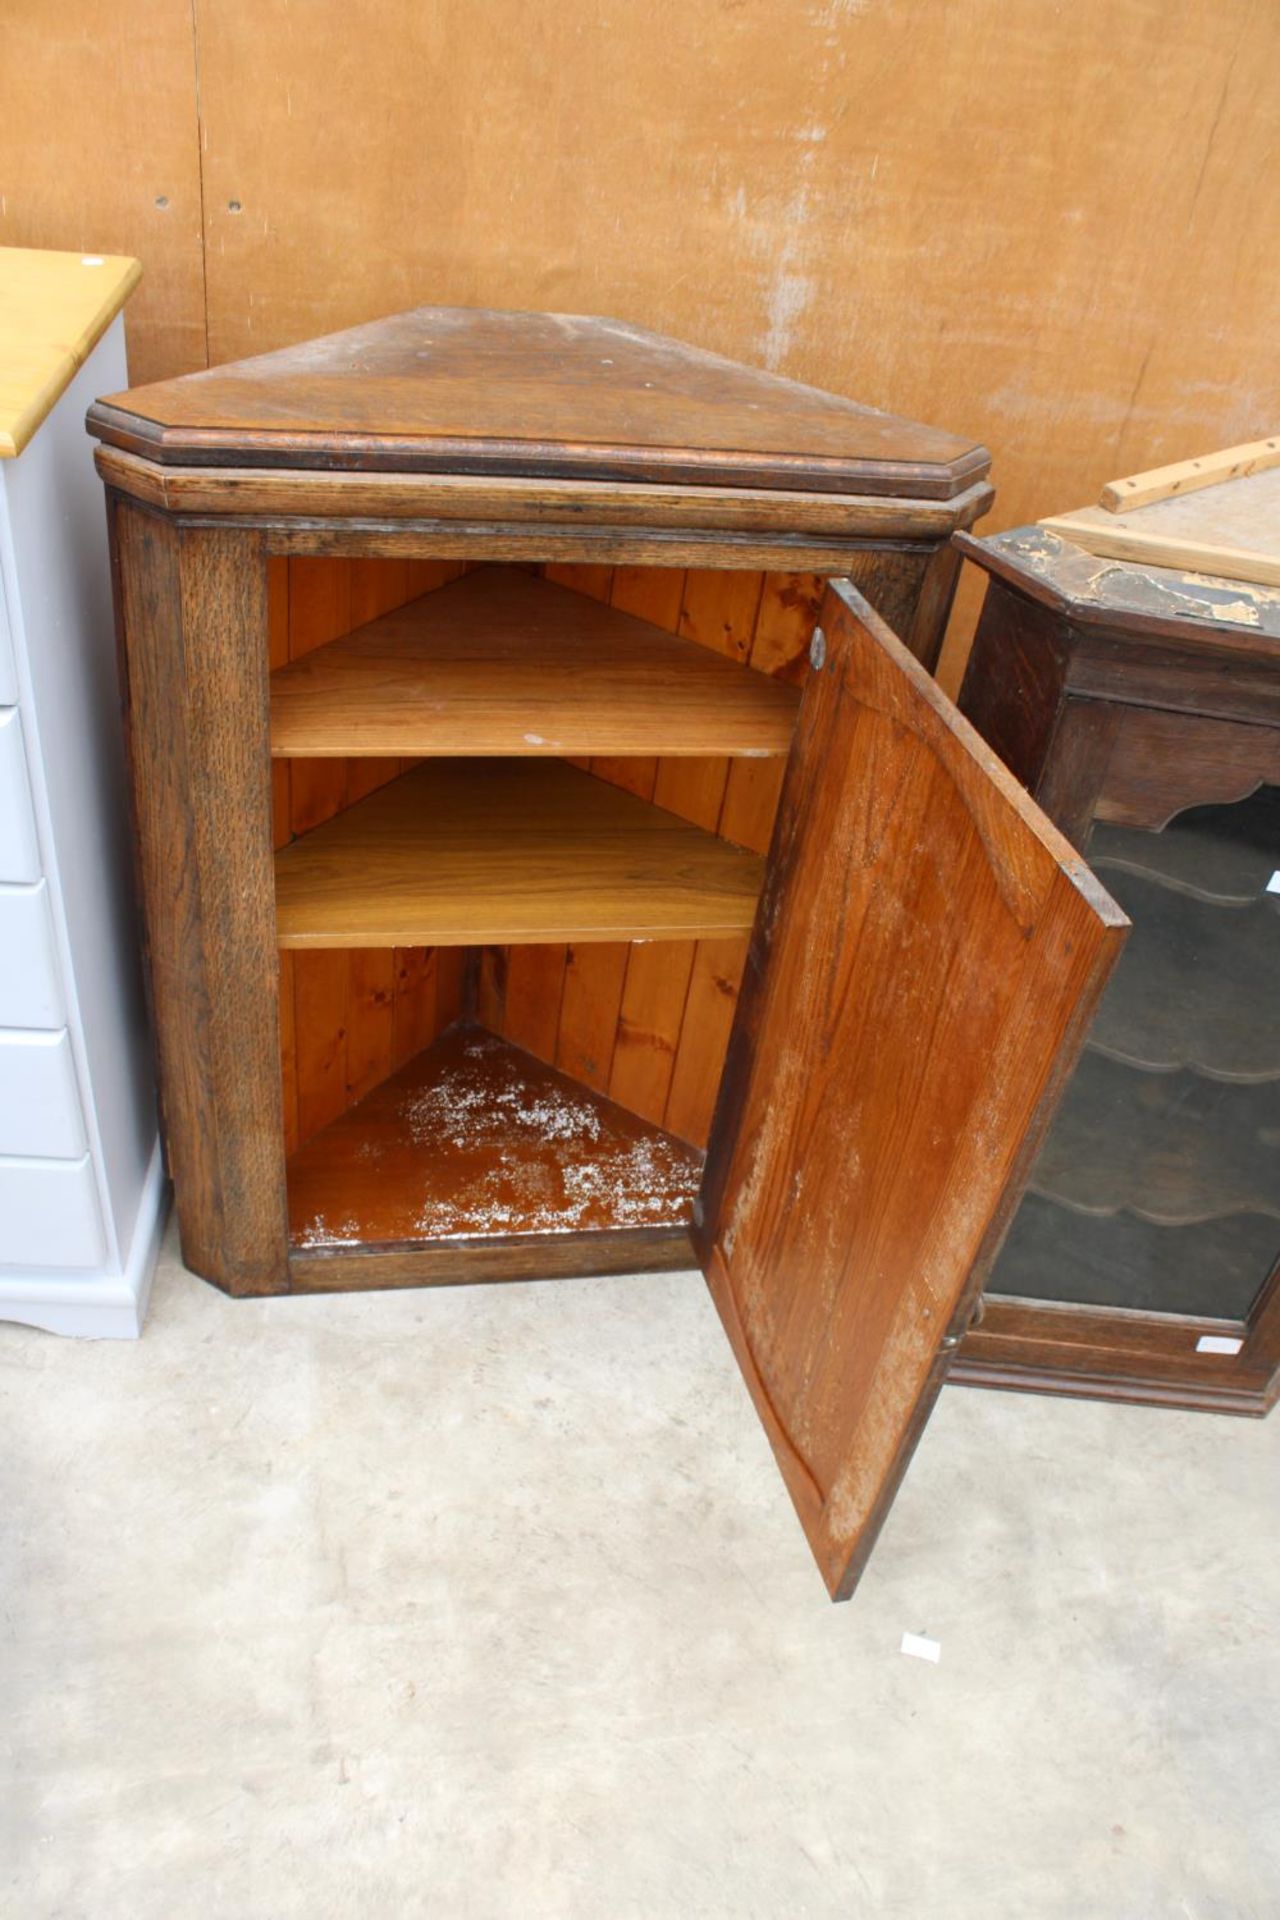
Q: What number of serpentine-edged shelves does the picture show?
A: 3